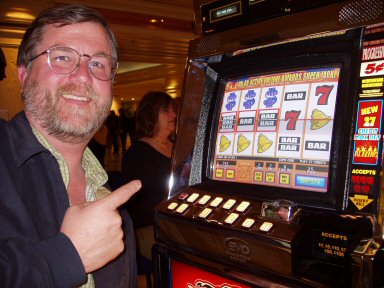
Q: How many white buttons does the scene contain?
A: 11